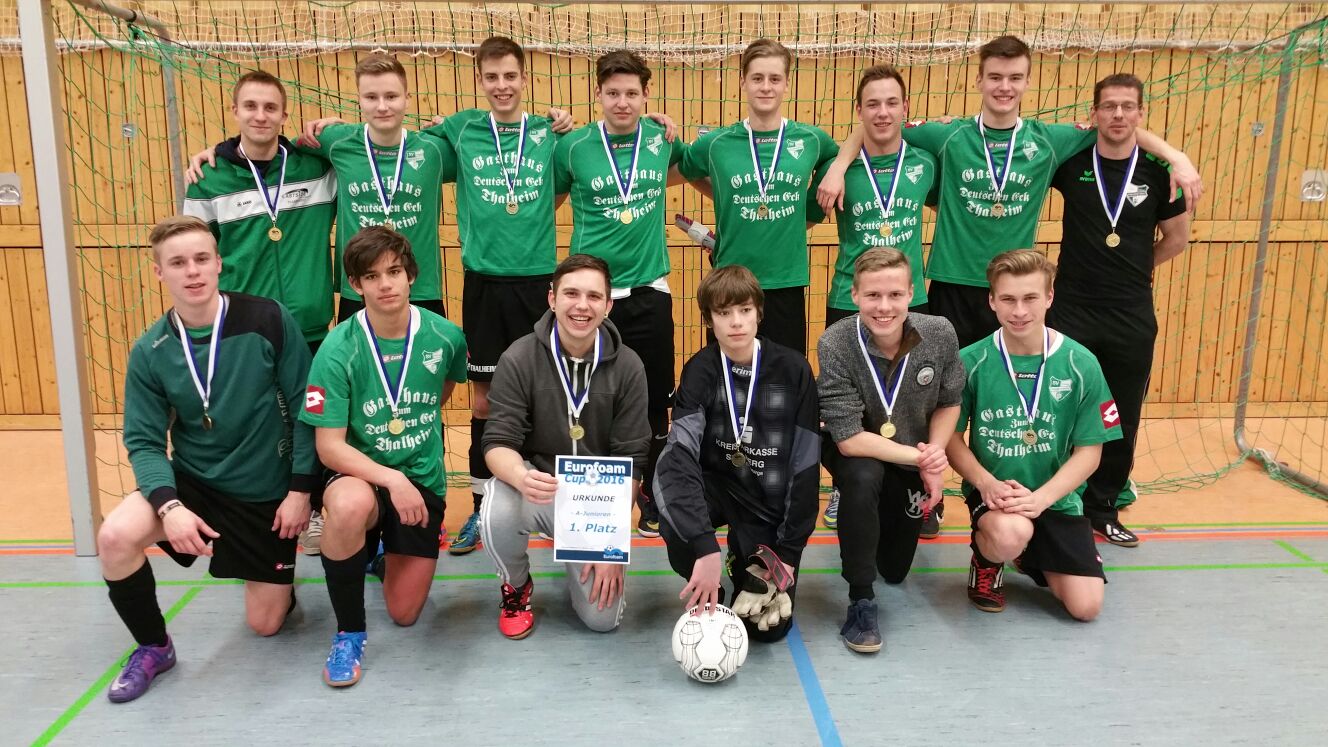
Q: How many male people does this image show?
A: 14